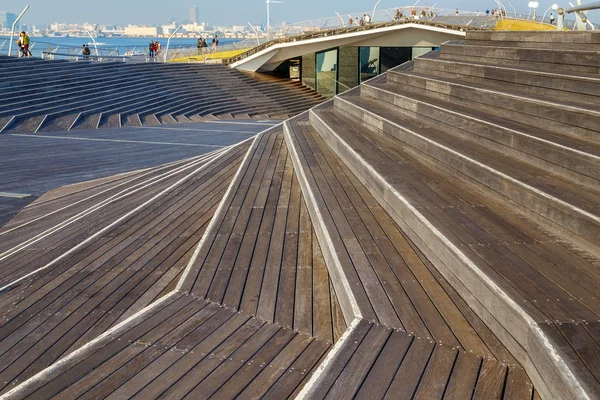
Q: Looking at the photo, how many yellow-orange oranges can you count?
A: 0